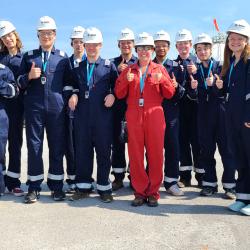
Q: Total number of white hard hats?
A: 10